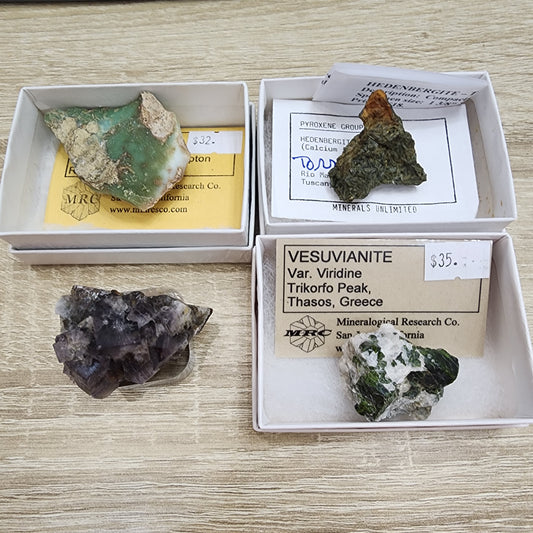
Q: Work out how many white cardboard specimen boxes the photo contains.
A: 3